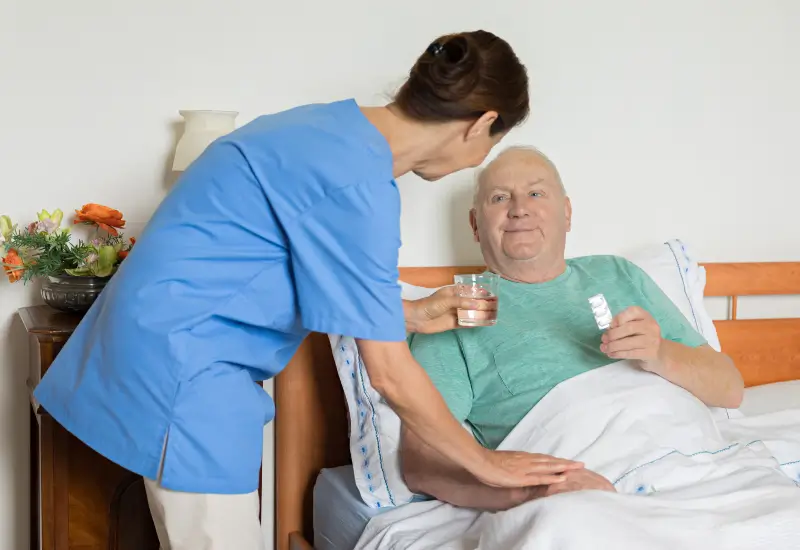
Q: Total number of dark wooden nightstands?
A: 1